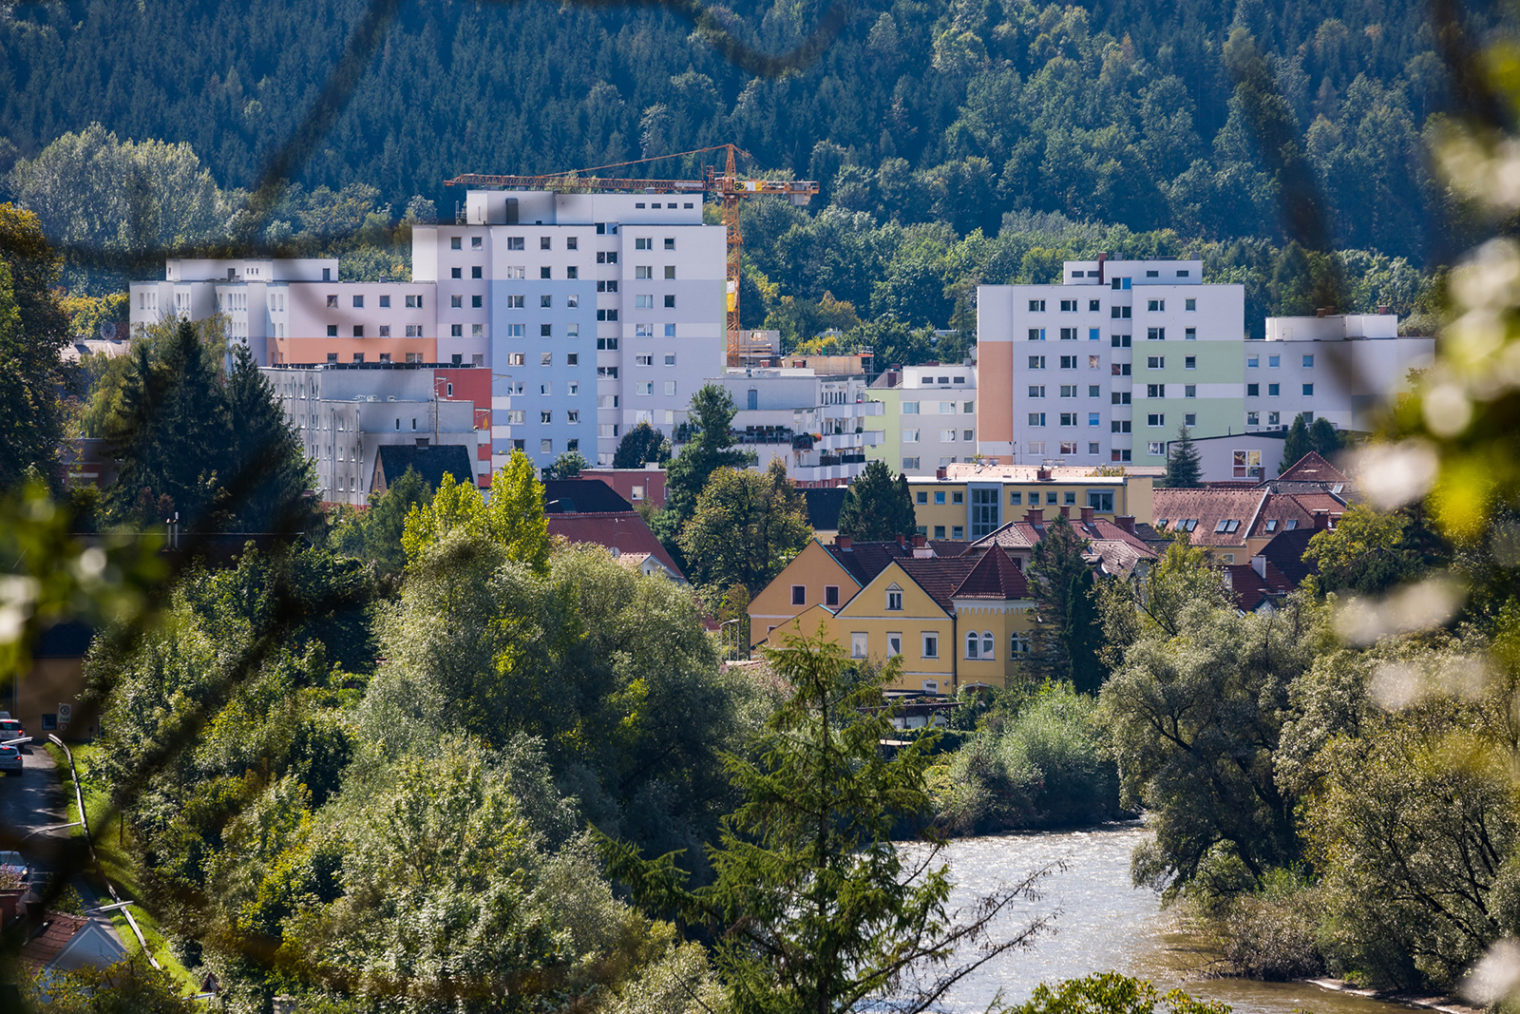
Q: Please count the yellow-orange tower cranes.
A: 1